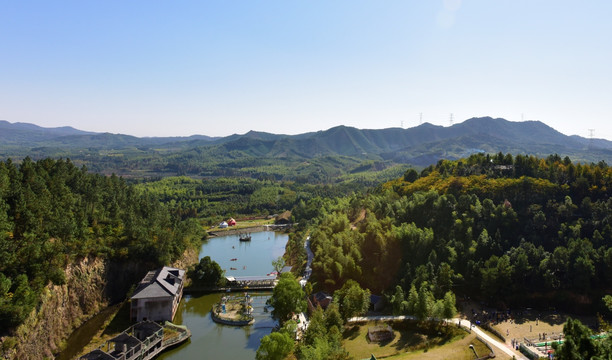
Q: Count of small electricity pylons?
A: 5